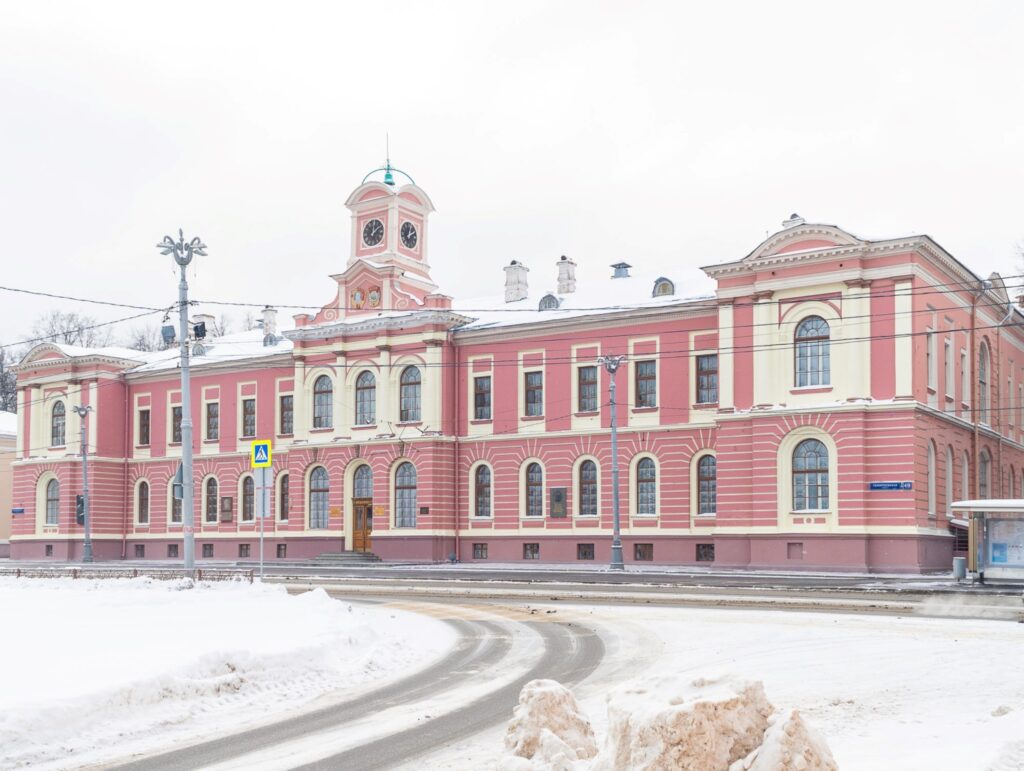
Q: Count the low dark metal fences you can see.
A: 1